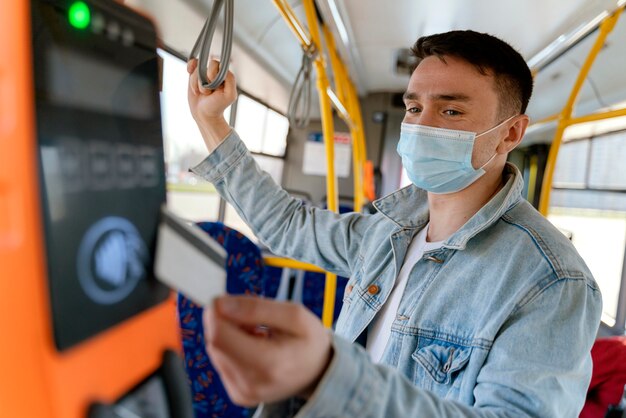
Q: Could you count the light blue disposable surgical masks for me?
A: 1